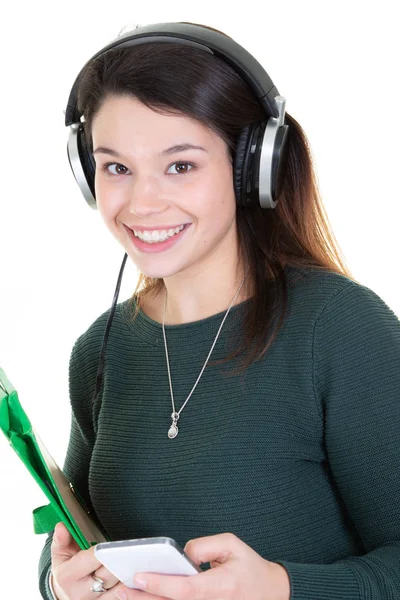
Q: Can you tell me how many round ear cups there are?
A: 2